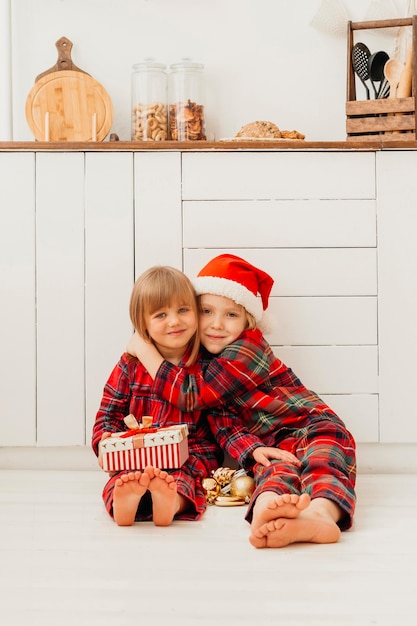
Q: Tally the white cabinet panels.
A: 11